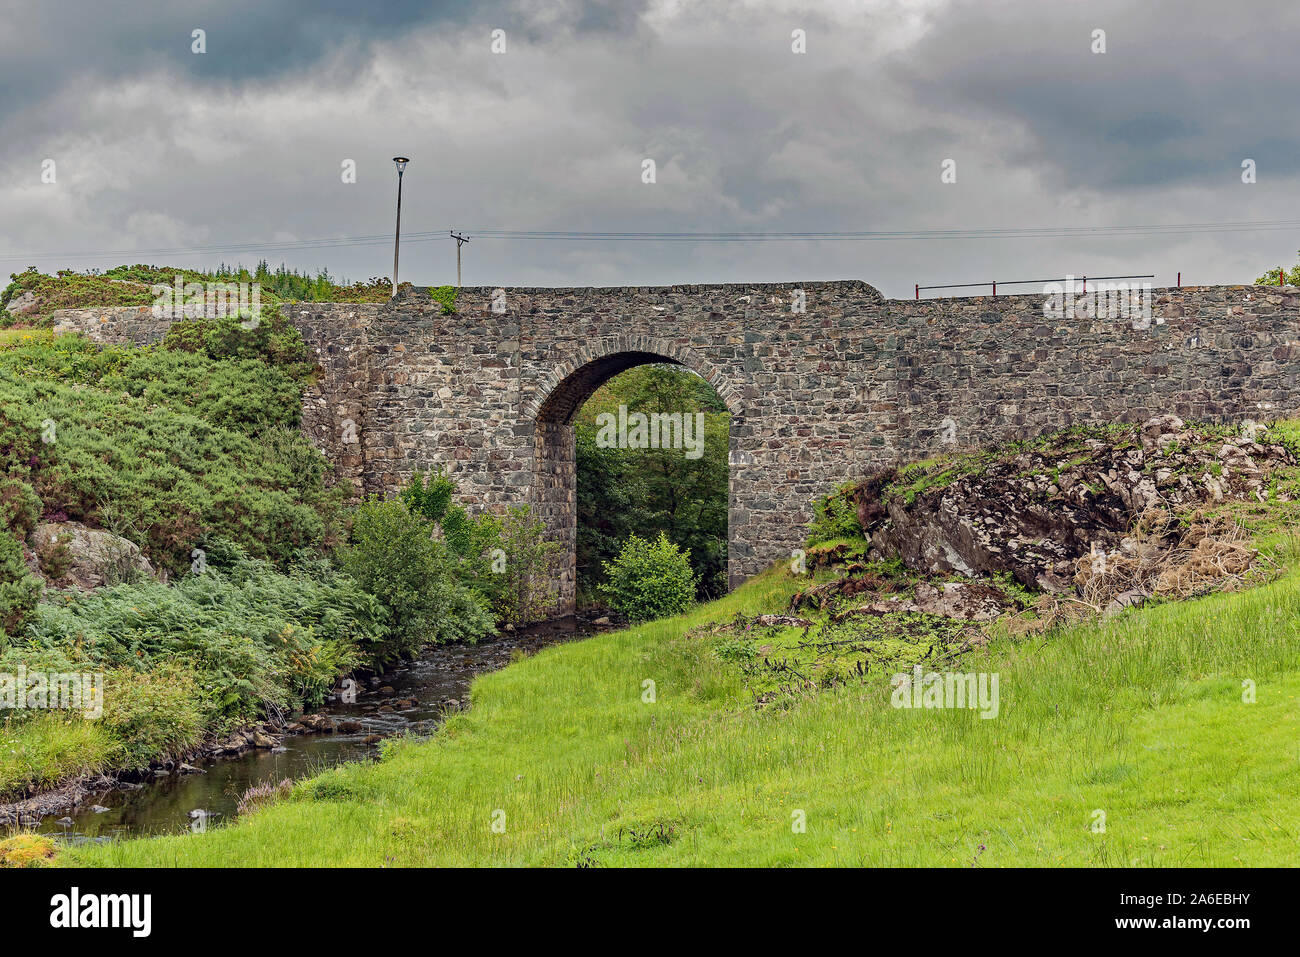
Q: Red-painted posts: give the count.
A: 5